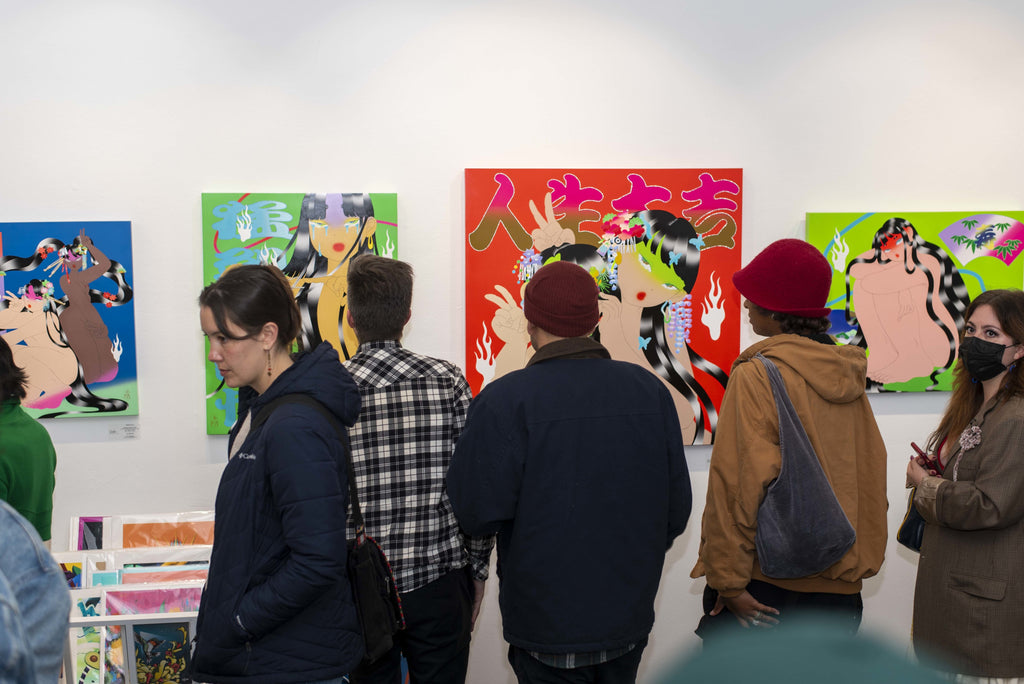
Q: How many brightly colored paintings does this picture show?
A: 4